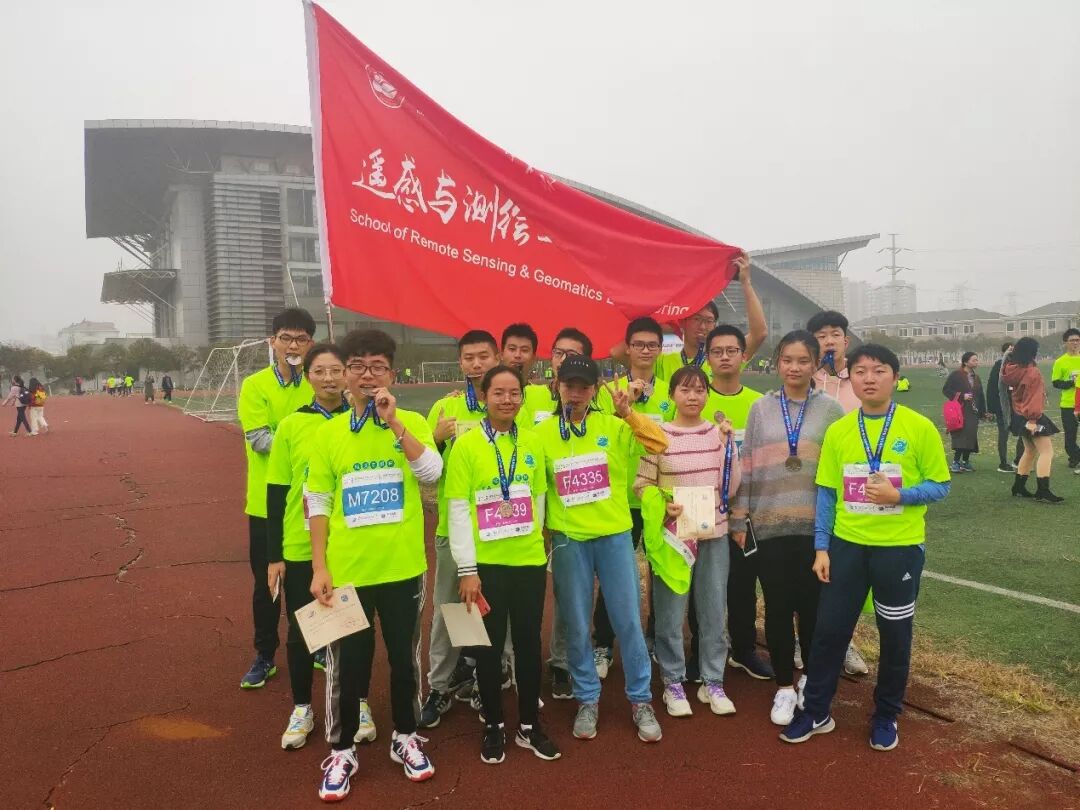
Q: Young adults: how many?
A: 15